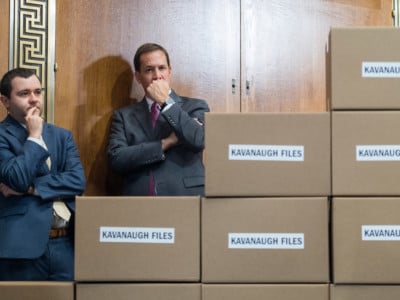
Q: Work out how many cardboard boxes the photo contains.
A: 10